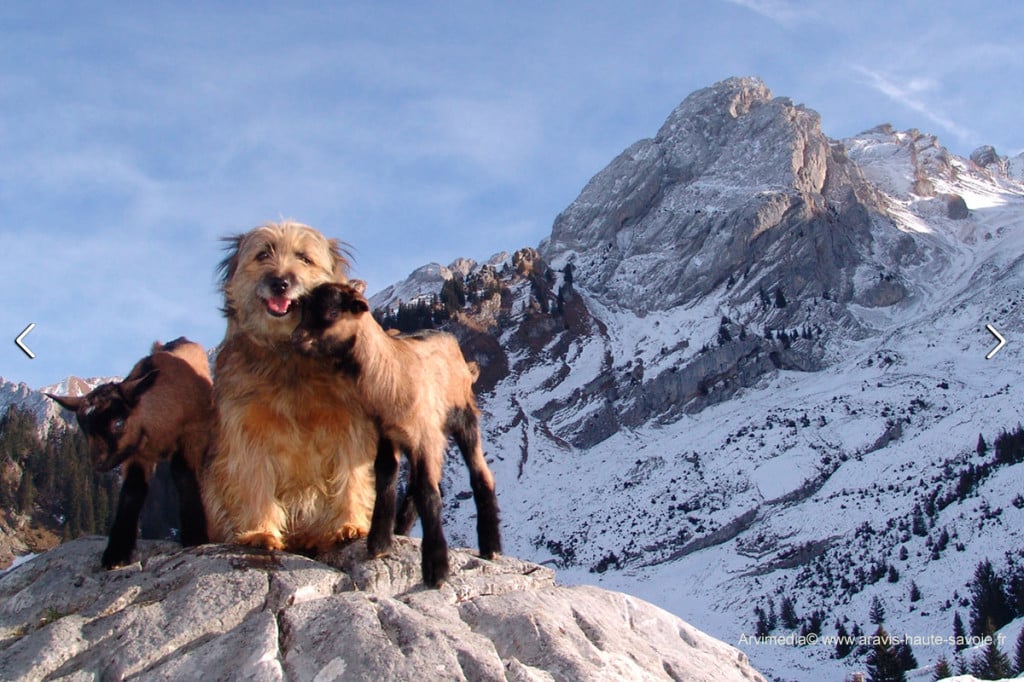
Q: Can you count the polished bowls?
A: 0